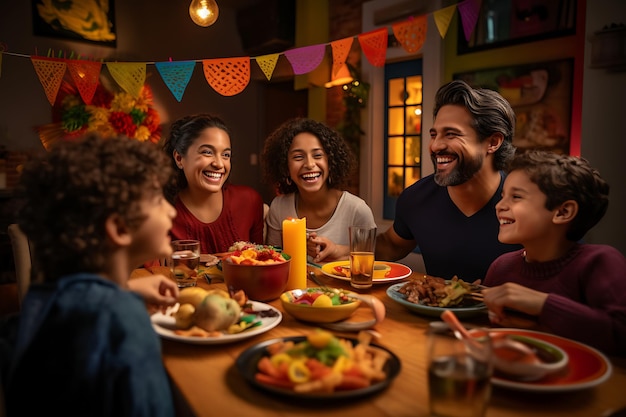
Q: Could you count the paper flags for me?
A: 12